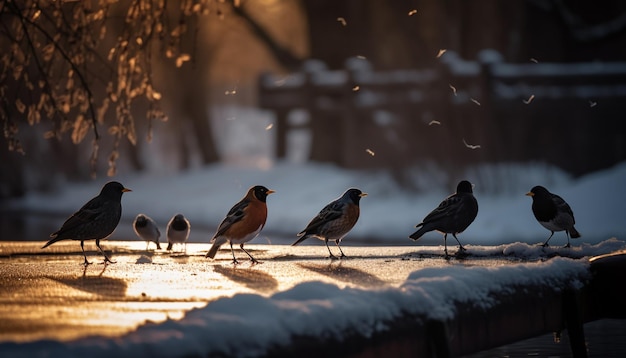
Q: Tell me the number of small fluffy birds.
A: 2